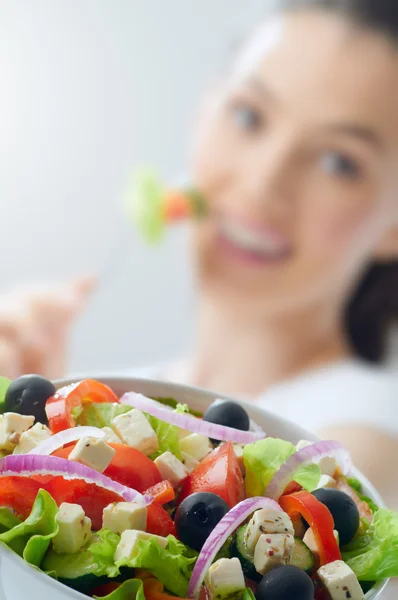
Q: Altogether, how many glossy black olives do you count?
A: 5